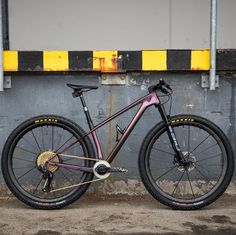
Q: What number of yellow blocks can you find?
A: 5